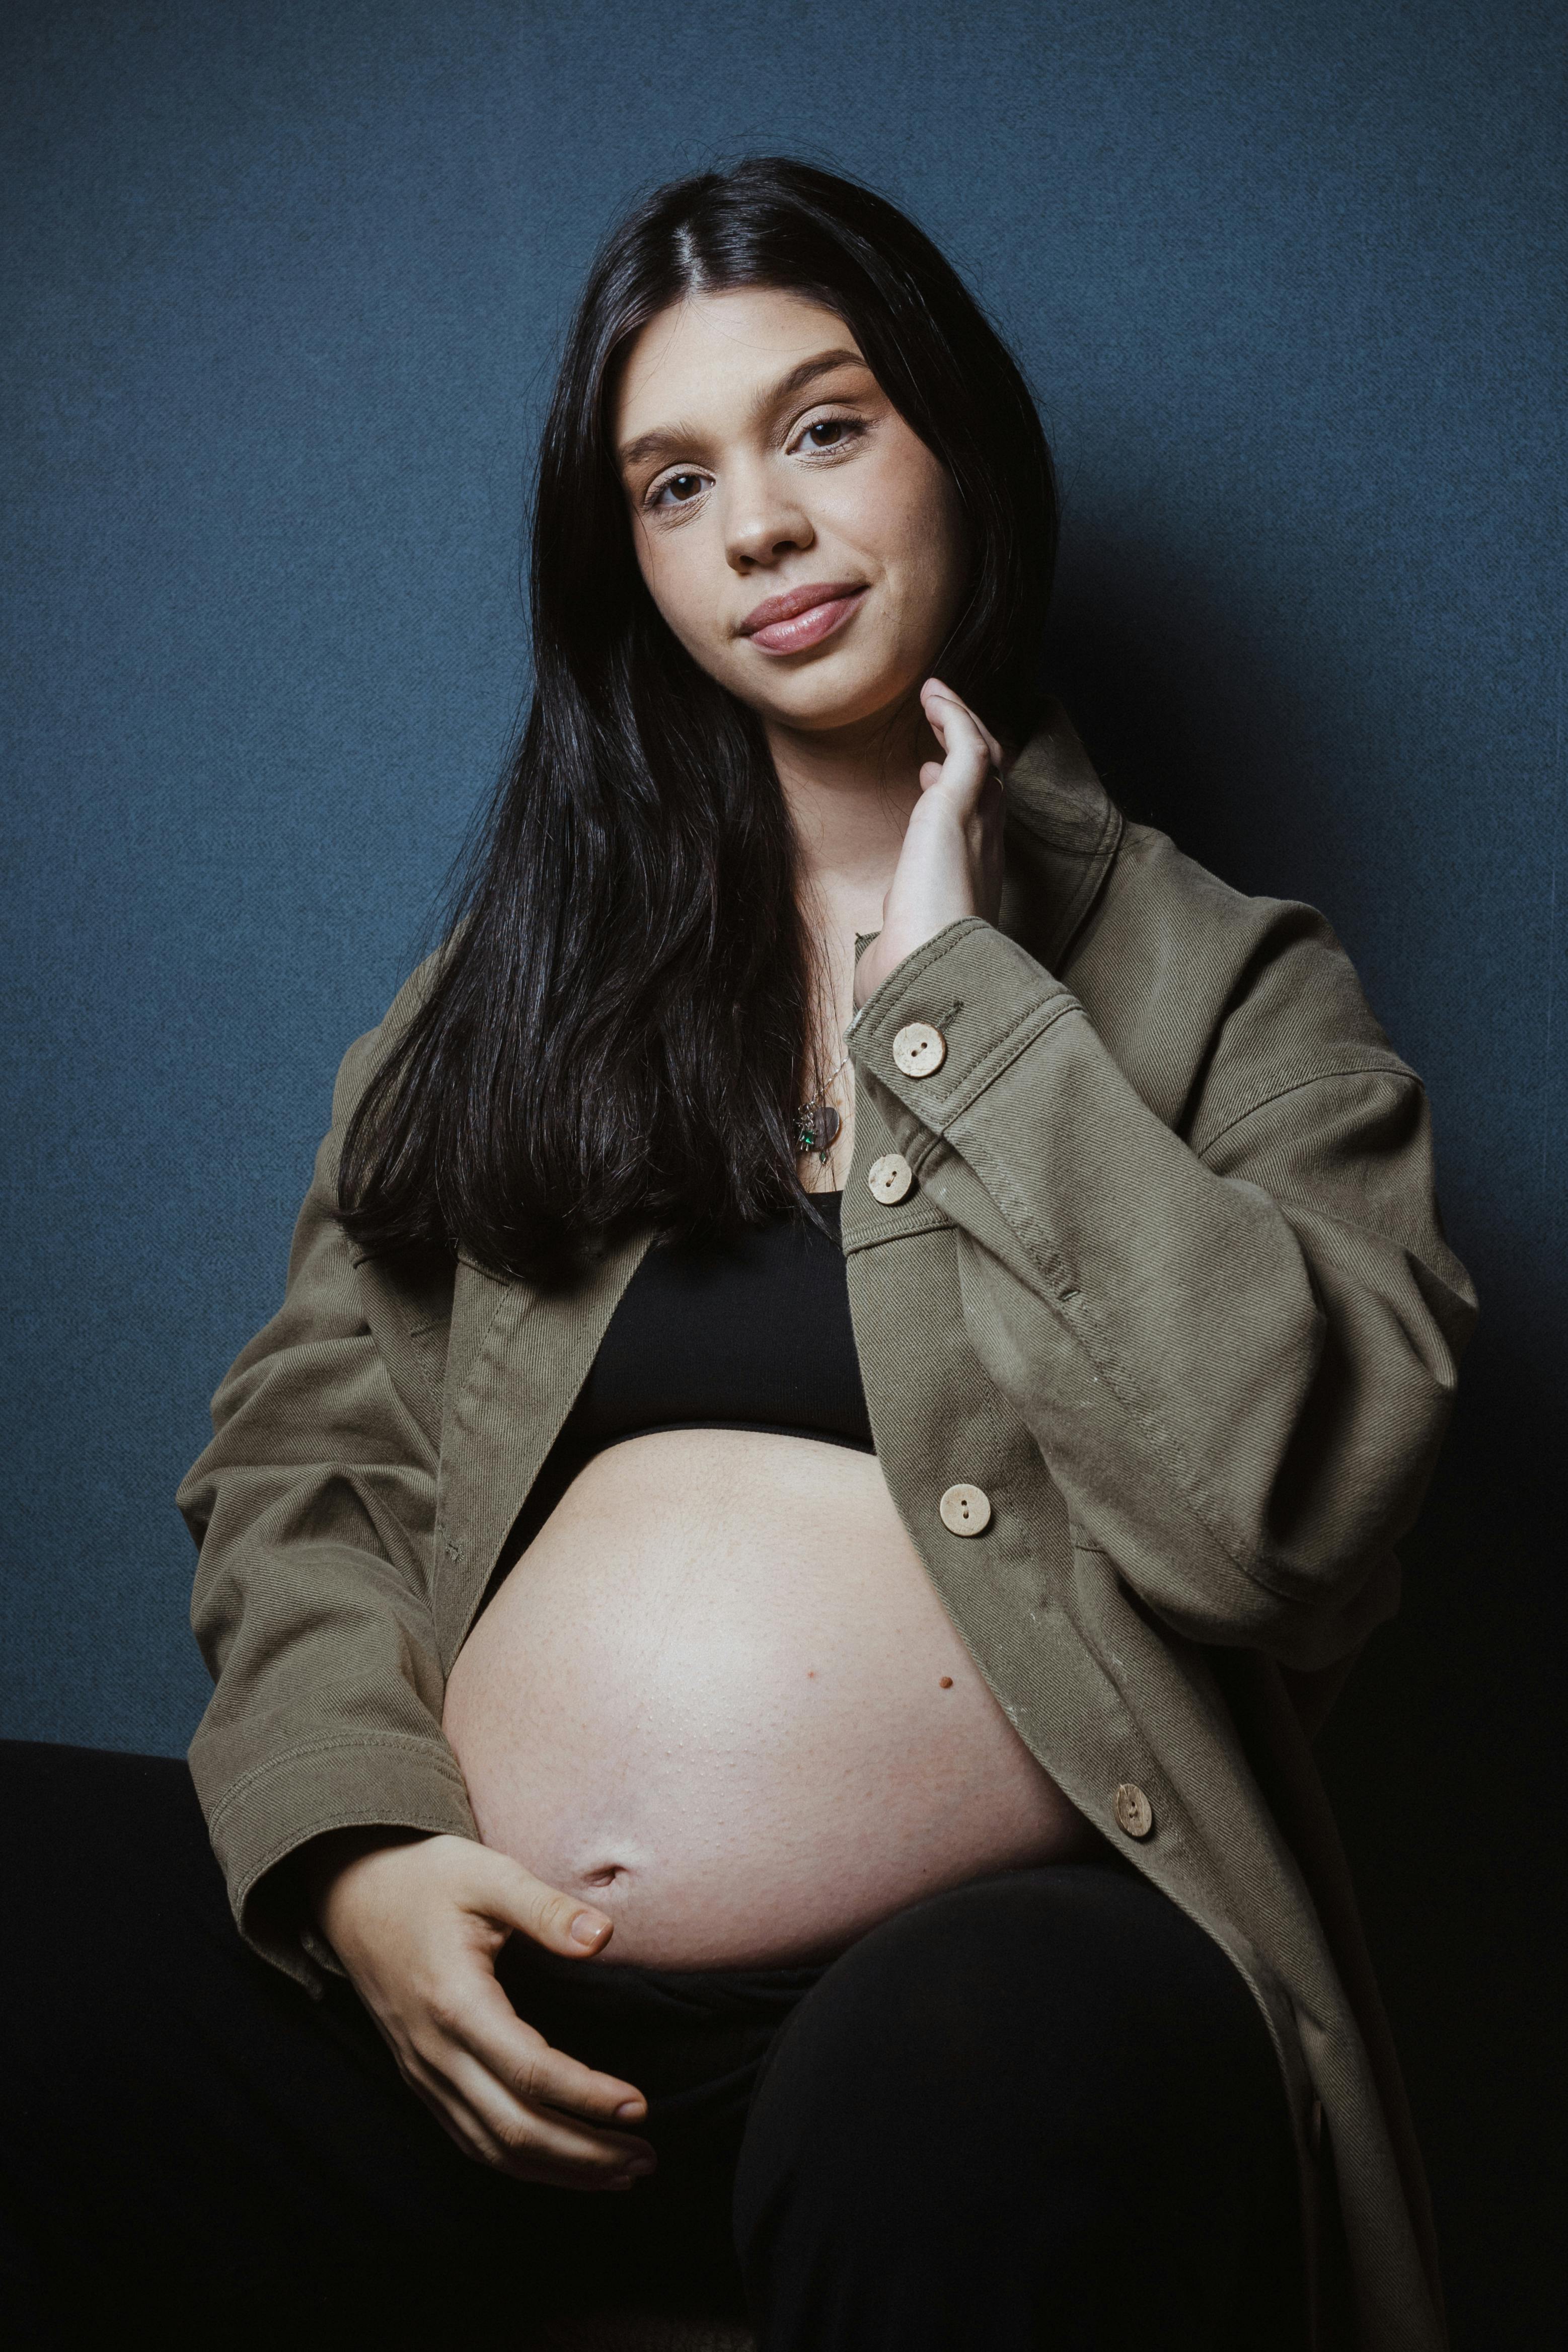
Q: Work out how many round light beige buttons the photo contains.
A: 4